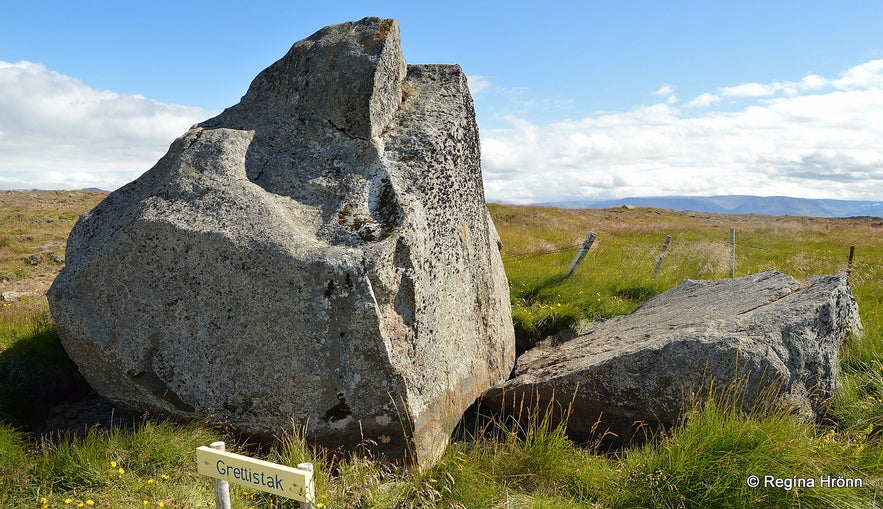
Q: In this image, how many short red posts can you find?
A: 0